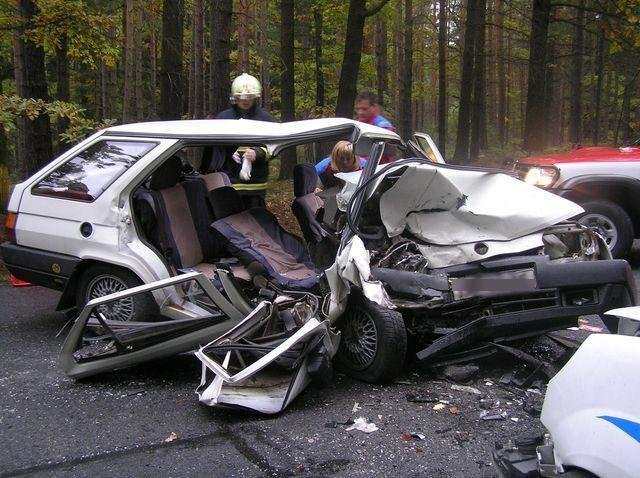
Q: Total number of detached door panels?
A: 2